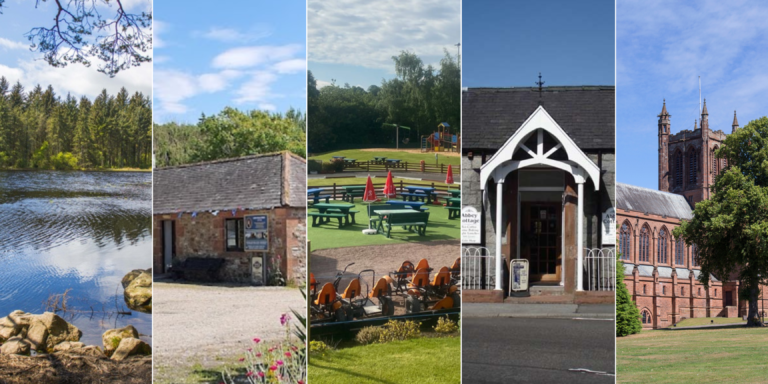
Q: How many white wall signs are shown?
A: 2